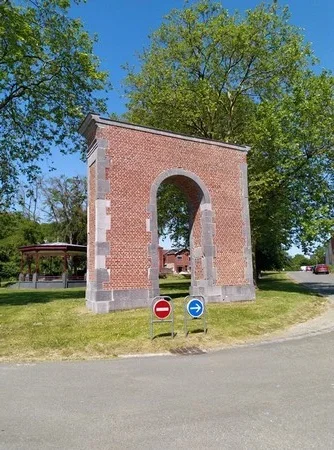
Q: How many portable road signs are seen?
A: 2